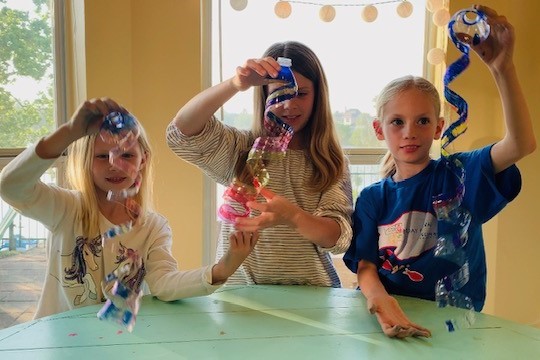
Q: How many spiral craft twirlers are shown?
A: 3